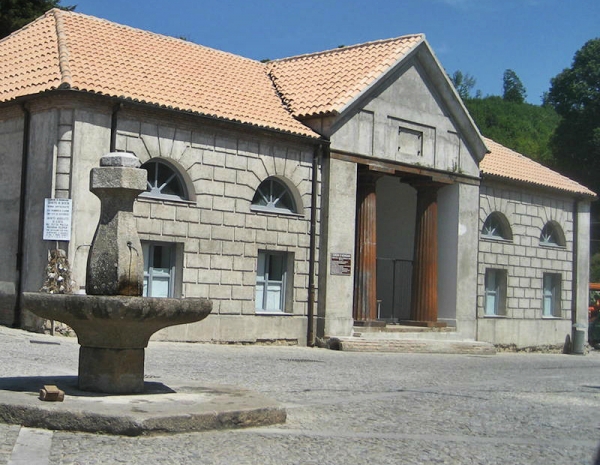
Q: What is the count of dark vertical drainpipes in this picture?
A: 4